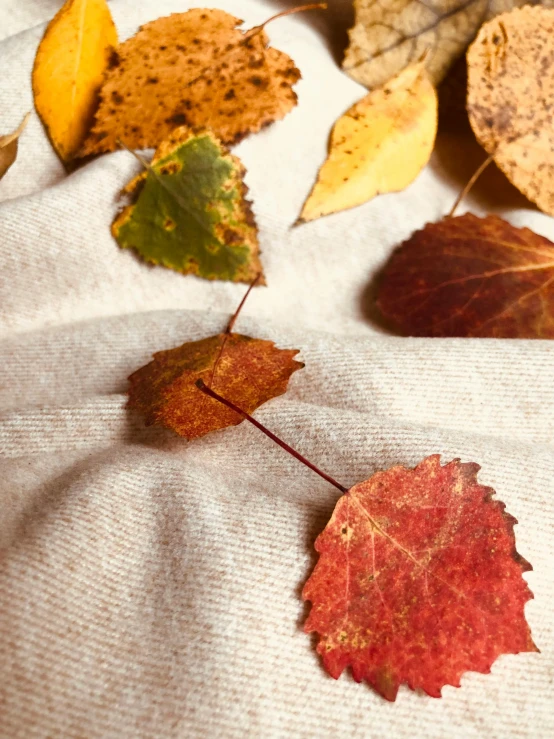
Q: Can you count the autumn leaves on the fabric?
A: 10